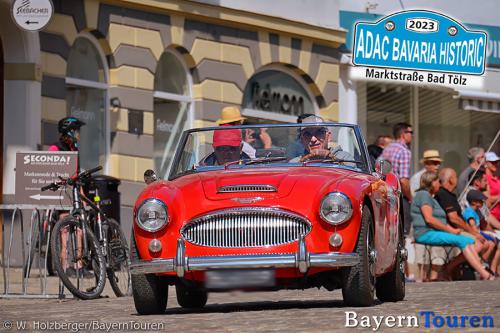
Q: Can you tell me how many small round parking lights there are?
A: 2